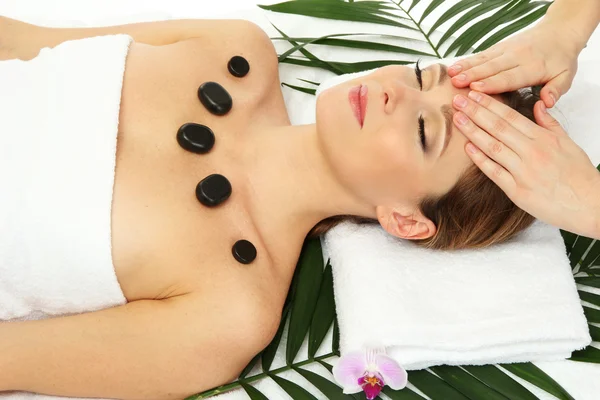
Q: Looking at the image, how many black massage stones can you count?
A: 5